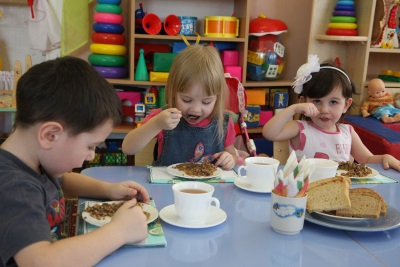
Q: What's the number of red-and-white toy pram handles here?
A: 1